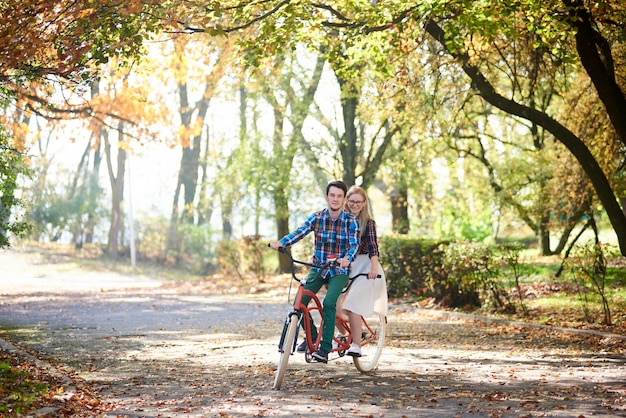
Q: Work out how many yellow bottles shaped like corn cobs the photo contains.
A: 0